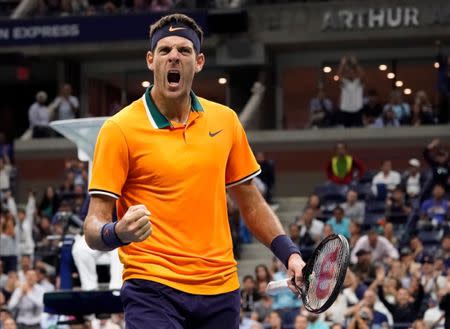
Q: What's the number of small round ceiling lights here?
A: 9